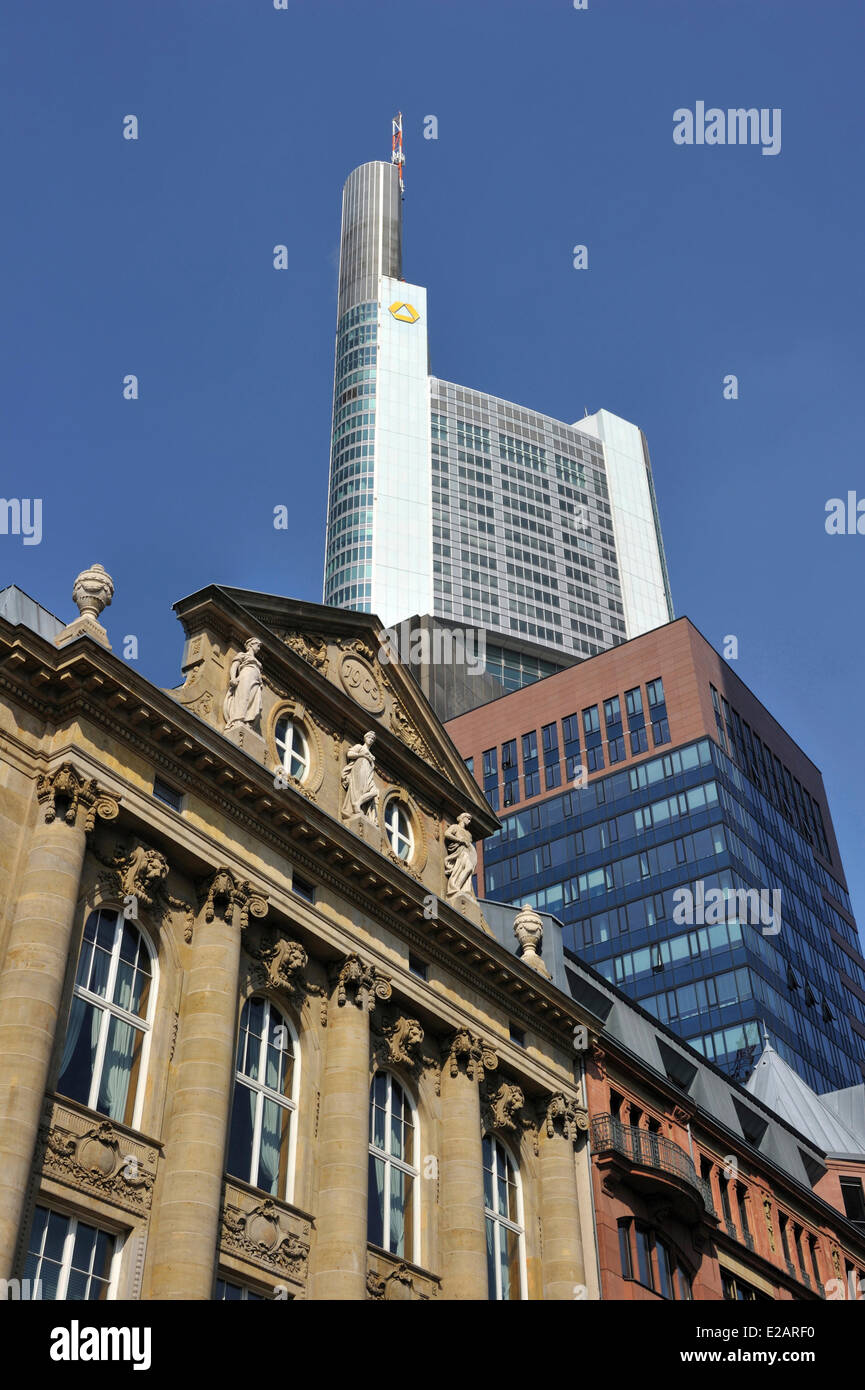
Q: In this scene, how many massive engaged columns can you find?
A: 5